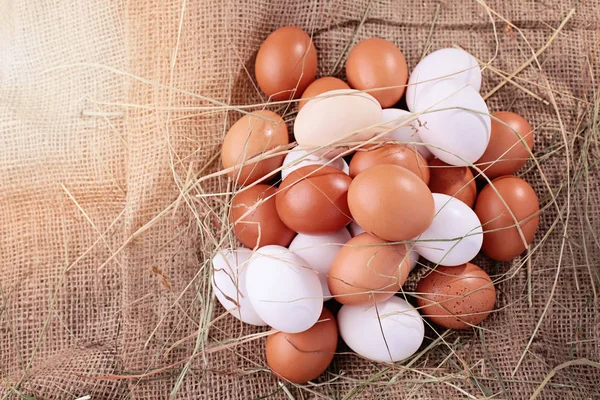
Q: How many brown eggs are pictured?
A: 14